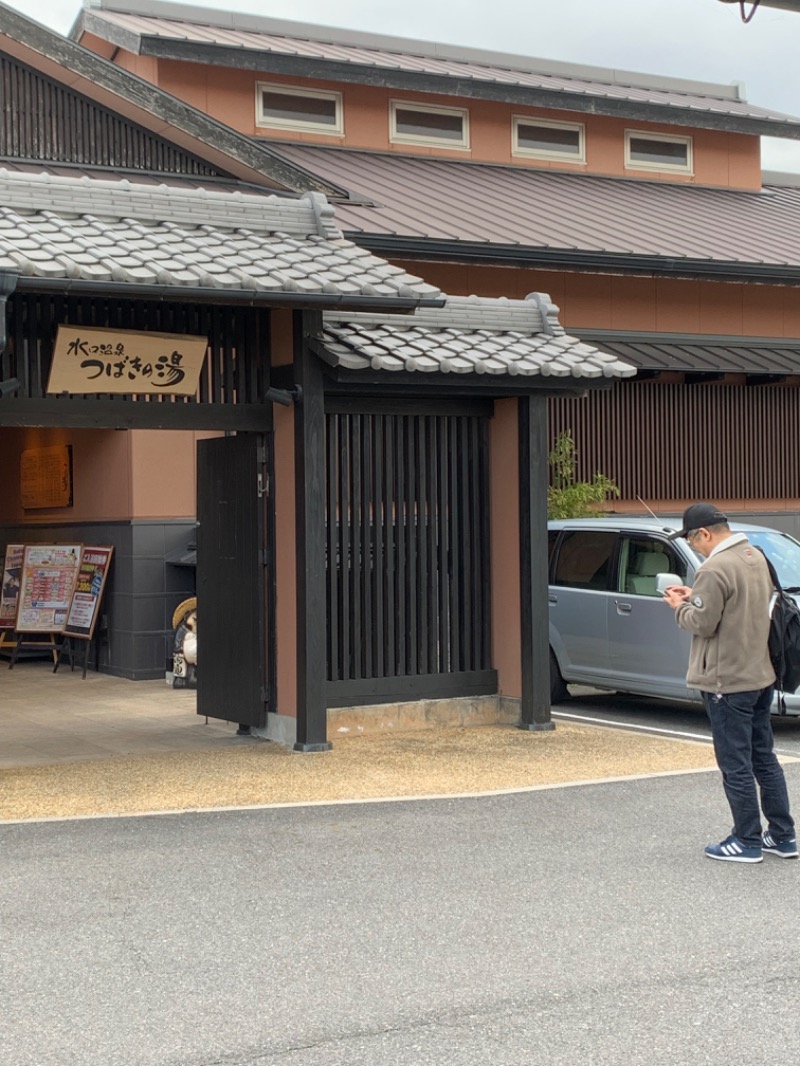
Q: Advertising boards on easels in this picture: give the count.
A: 3